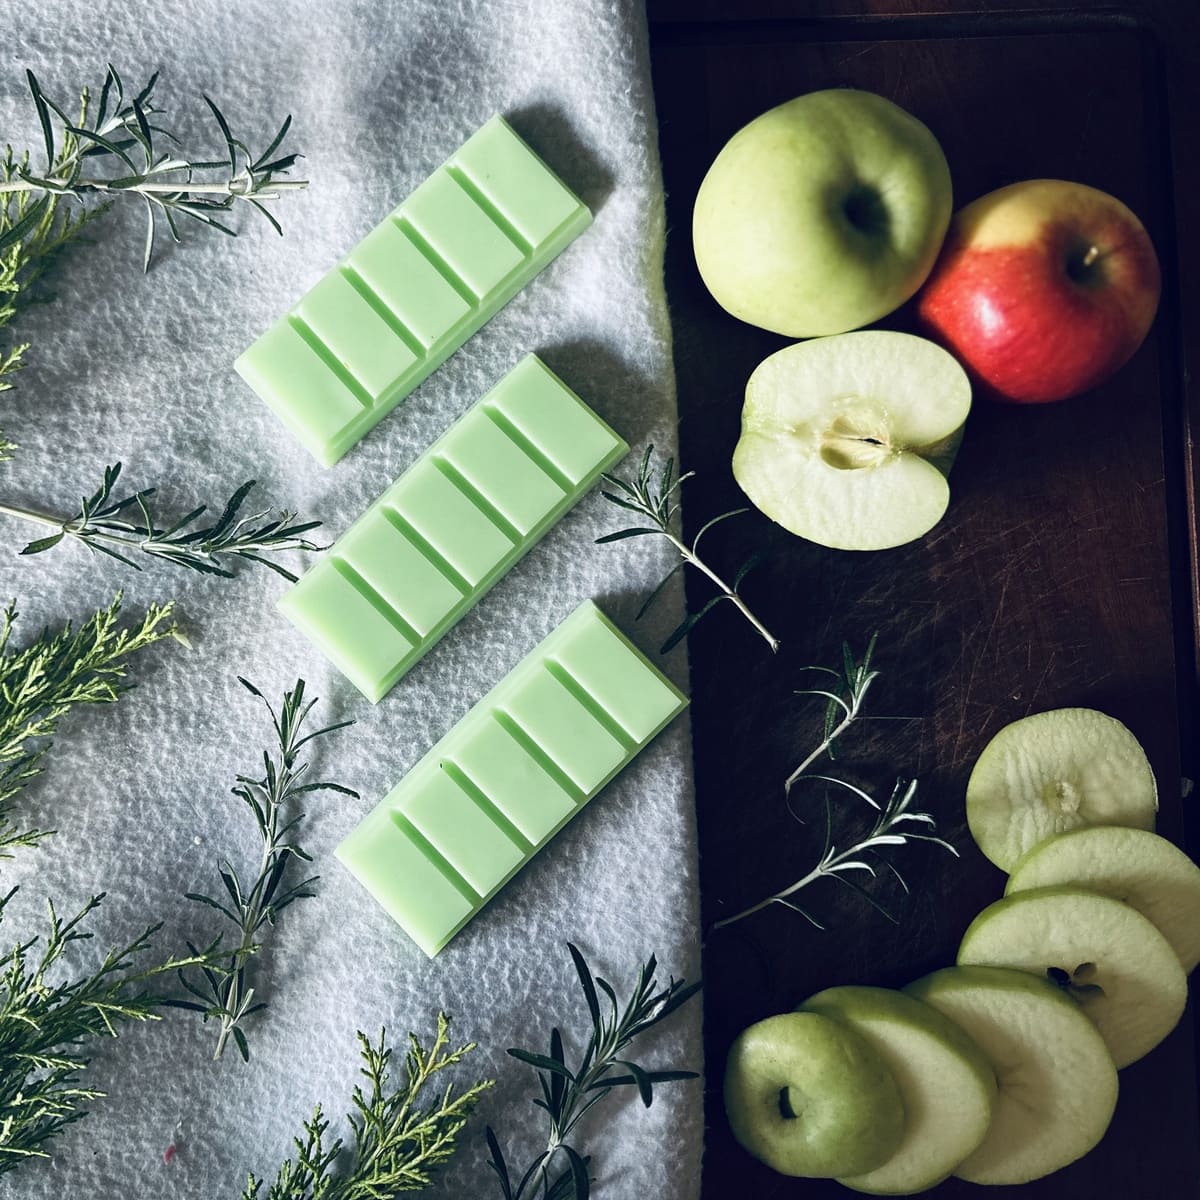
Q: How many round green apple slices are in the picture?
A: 6